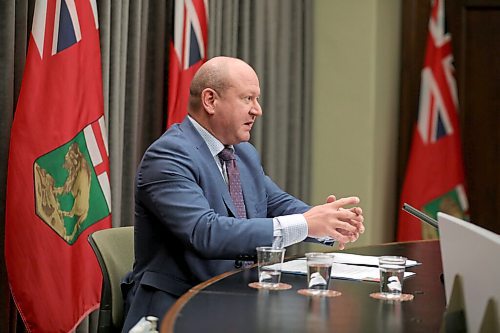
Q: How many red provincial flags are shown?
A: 3